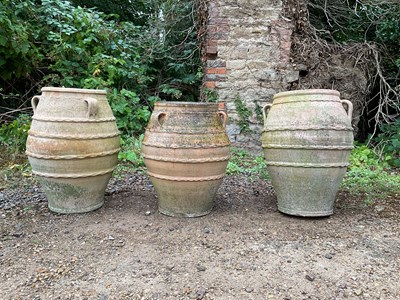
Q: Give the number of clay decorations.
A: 3